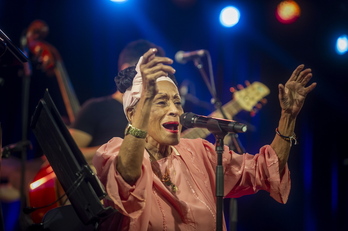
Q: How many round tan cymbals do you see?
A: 0